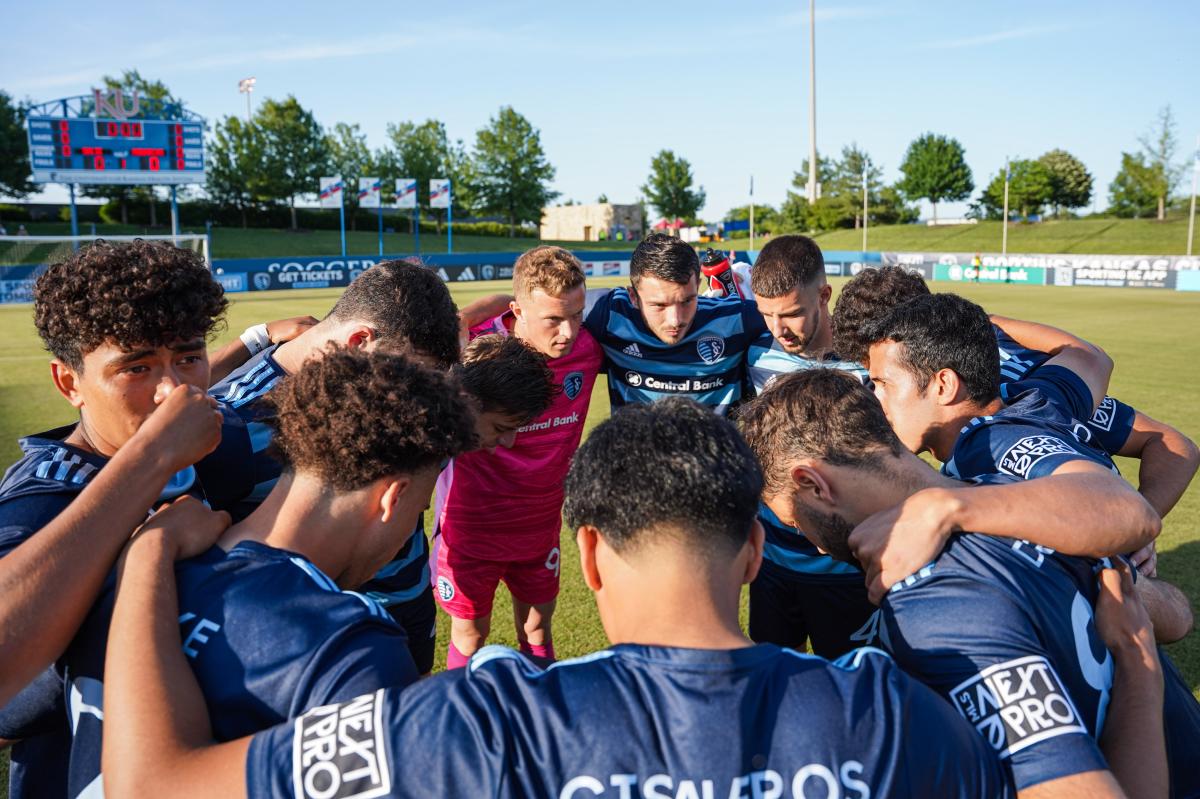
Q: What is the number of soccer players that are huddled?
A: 11